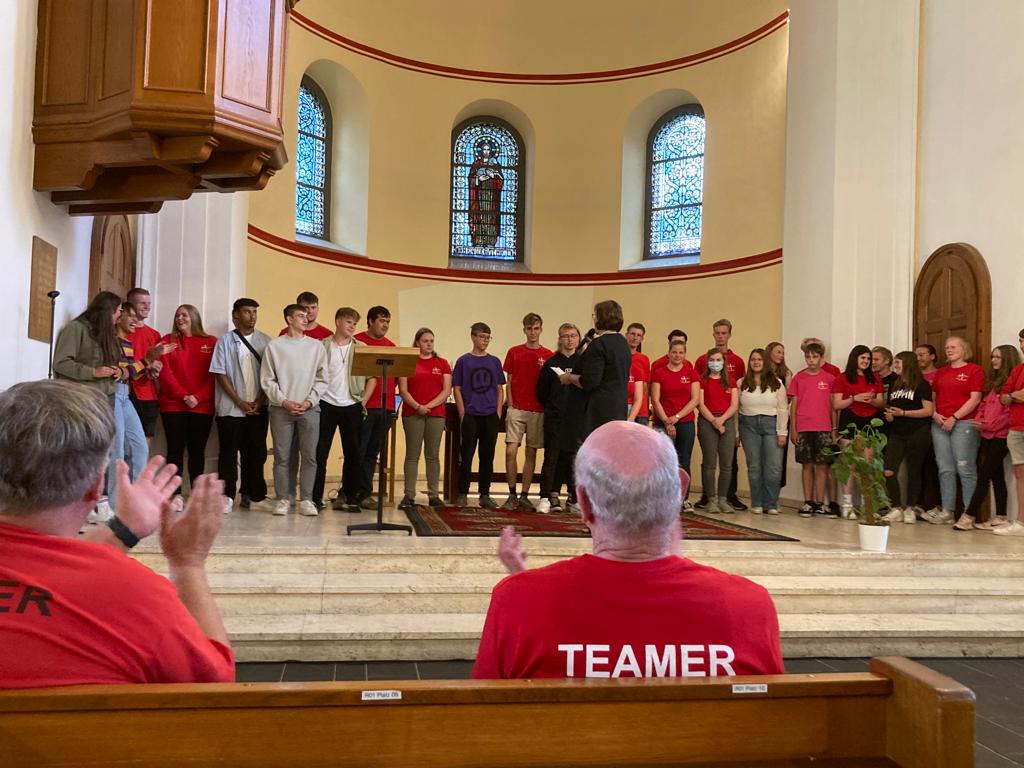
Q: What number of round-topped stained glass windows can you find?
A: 3